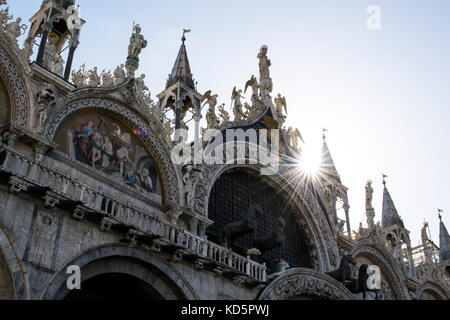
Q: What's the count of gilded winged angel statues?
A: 5